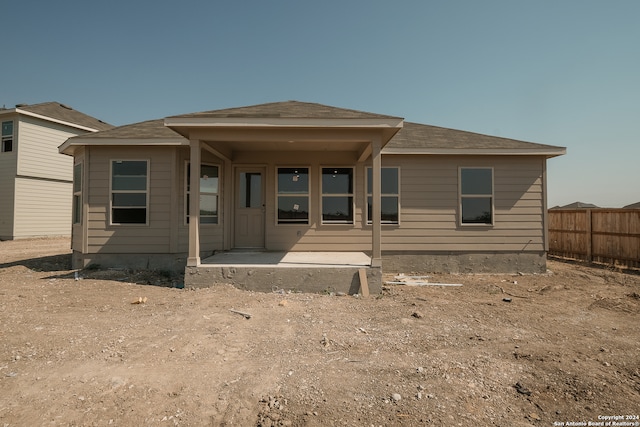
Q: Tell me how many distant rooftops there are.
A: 2